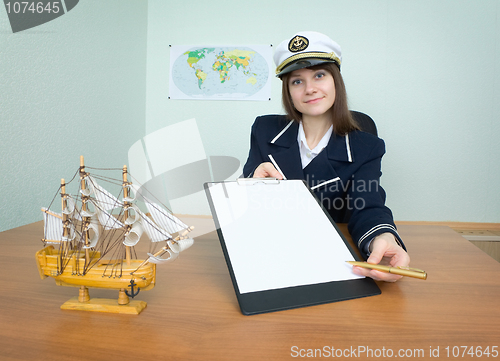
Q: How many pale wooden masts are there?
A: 3